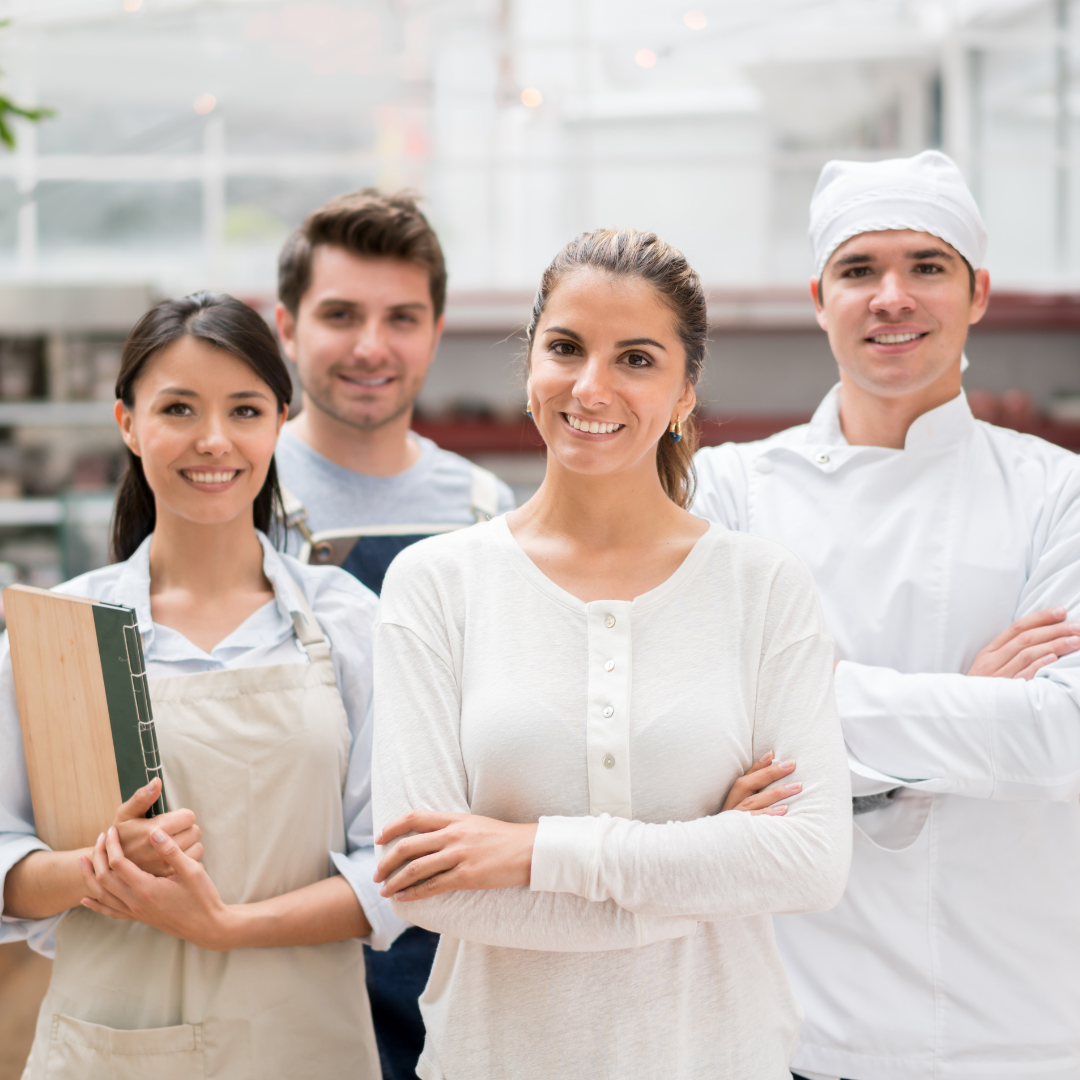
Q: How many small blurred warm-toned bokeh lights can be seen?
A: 5